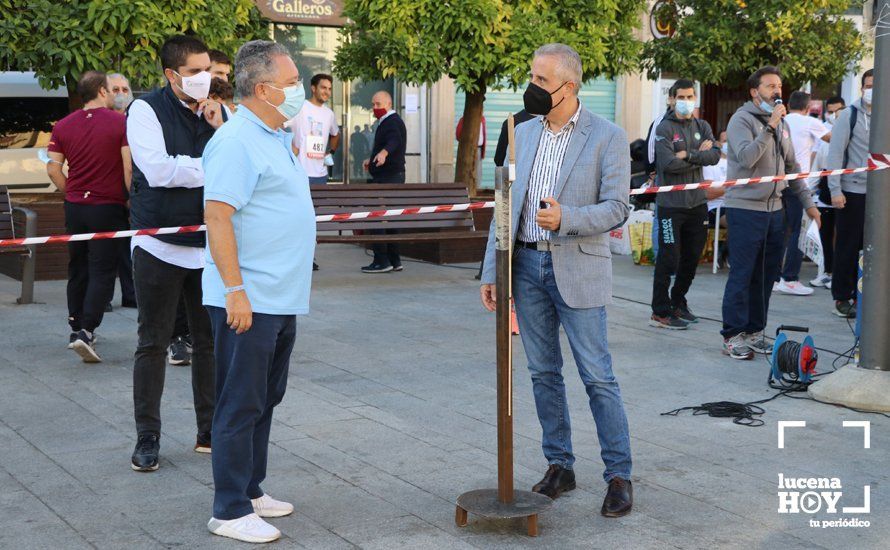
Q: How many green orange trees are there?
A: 3